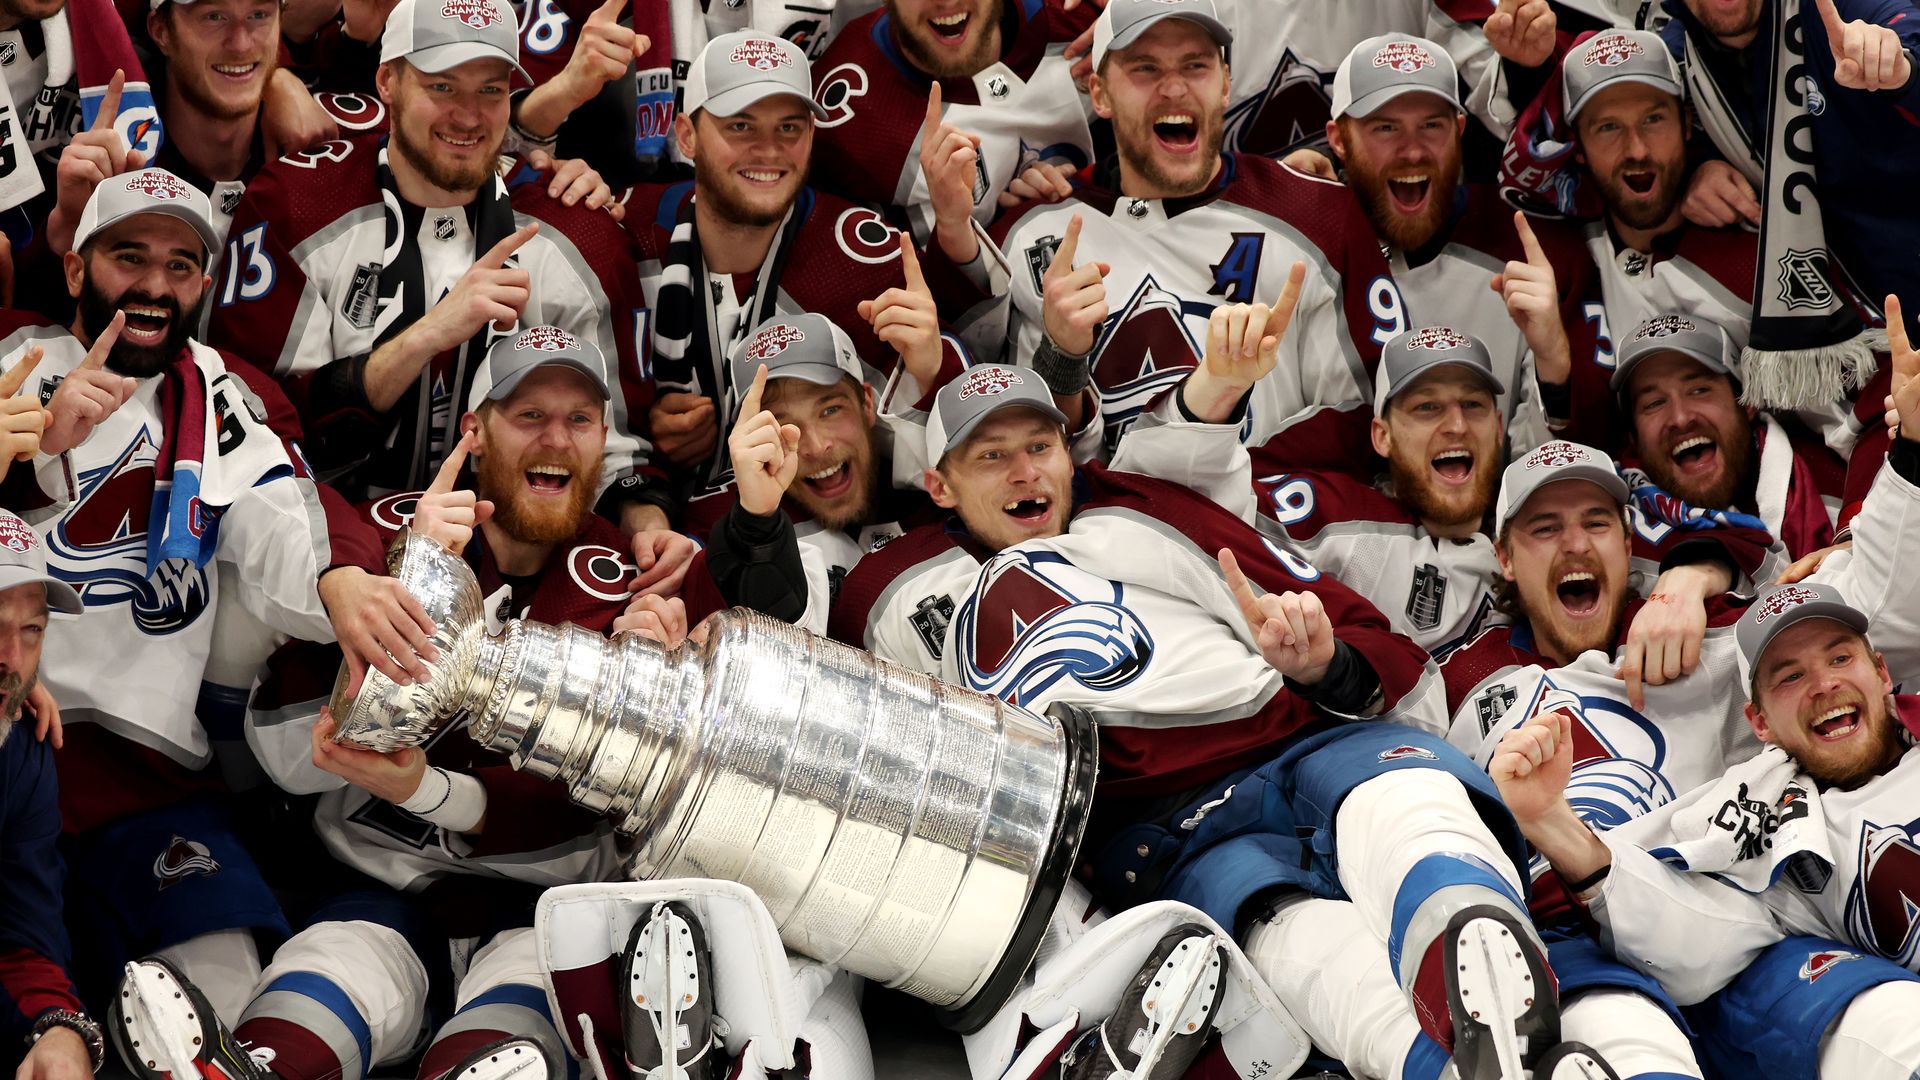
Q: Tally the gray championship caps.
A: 14